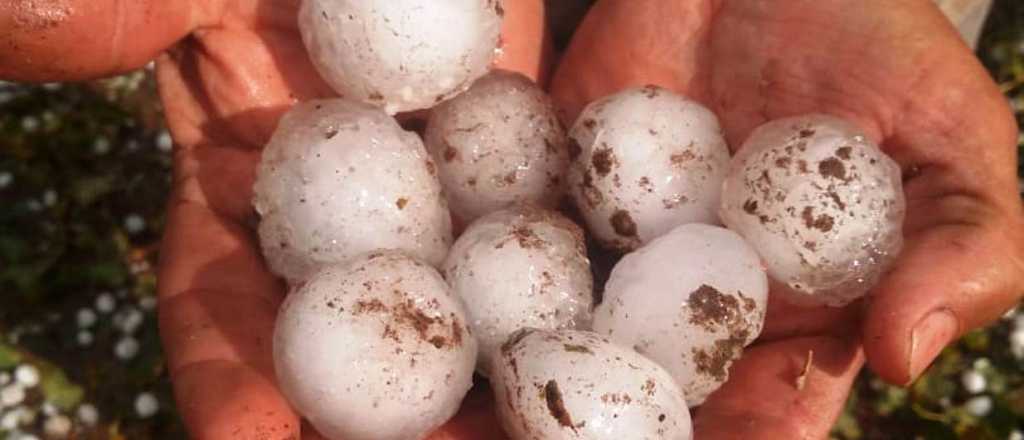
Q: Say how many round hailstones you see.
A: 9